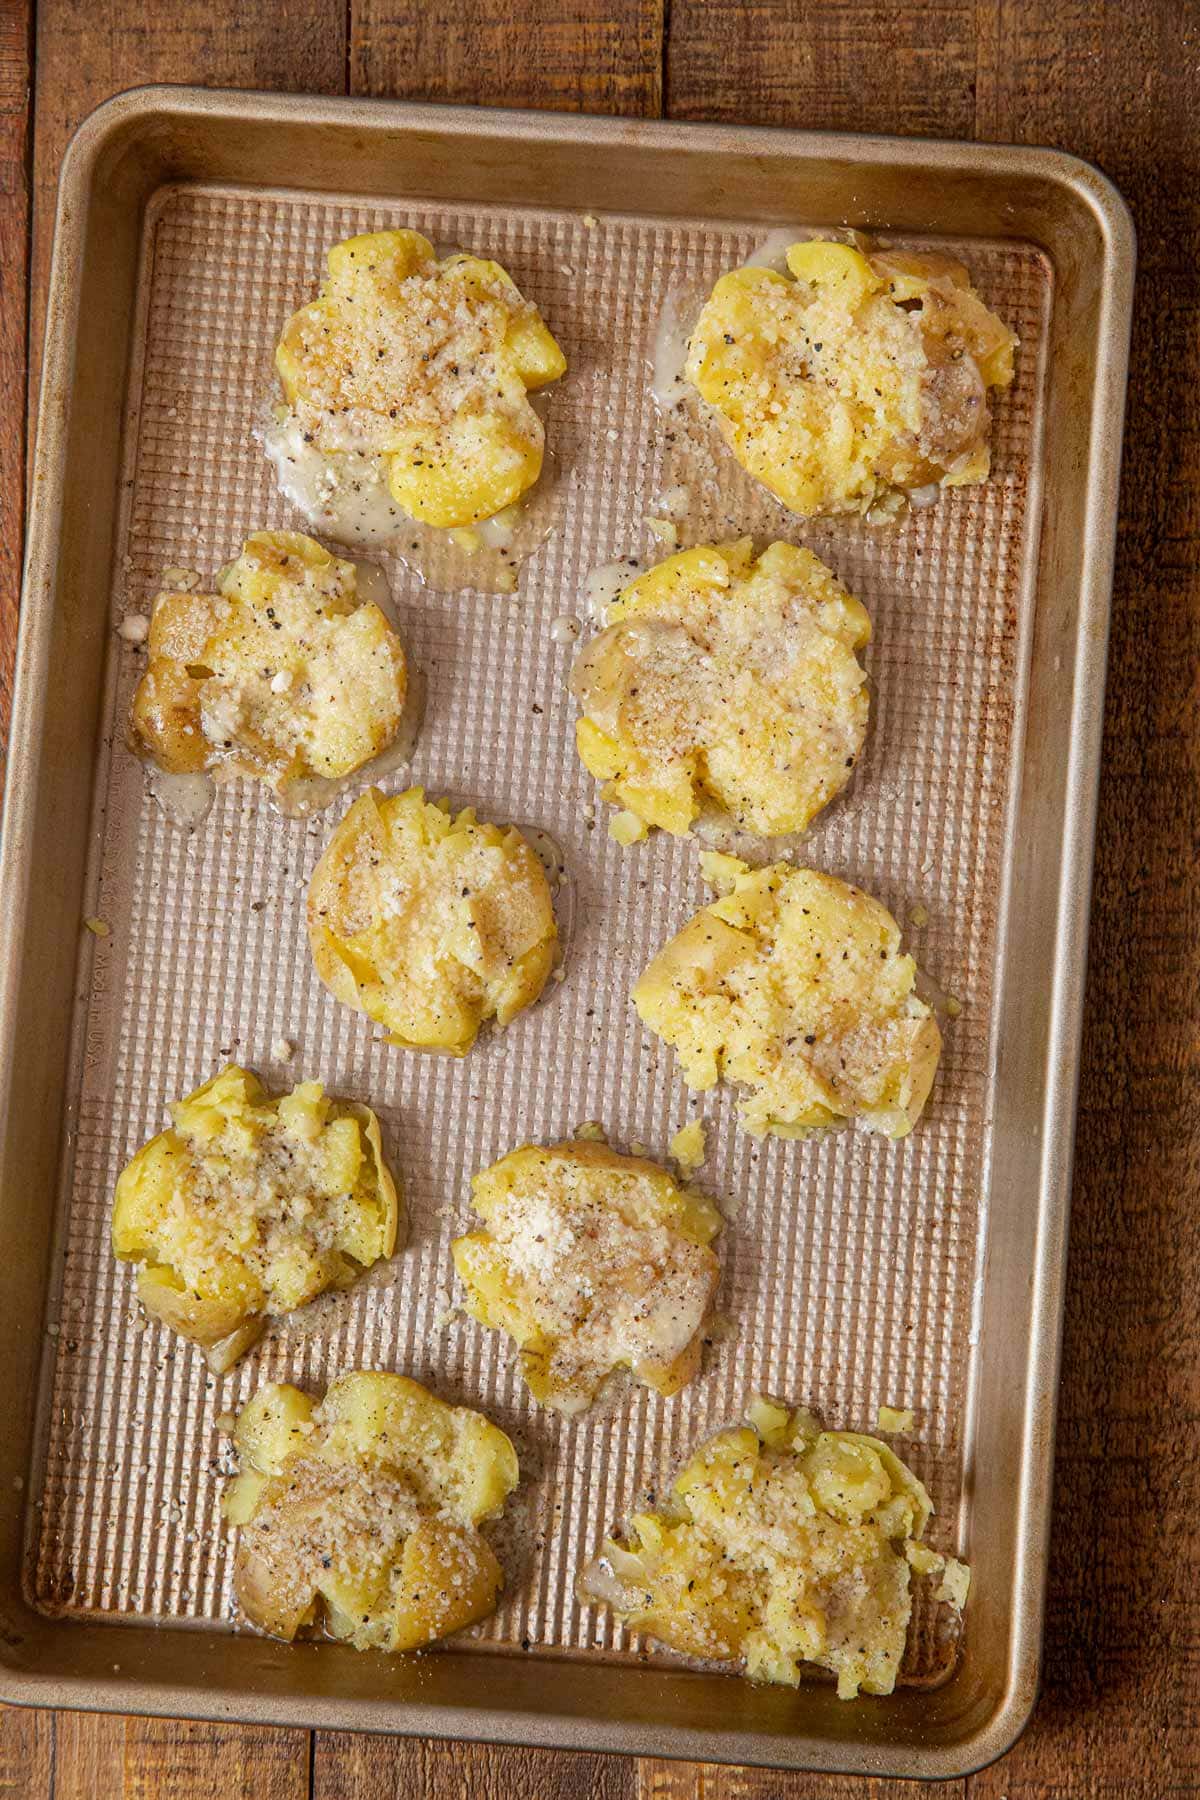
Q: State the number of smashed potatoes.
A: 10